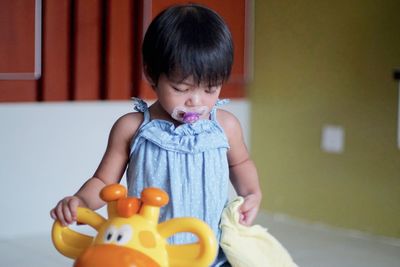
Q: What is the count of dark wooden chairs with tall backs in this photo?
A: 0